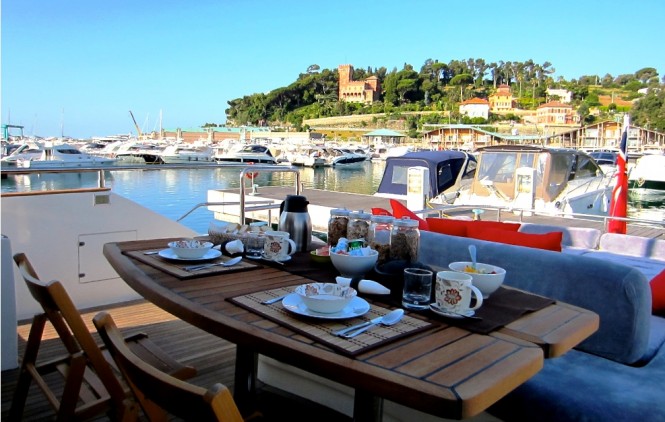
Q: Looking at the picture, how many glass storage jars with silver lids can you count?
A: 4